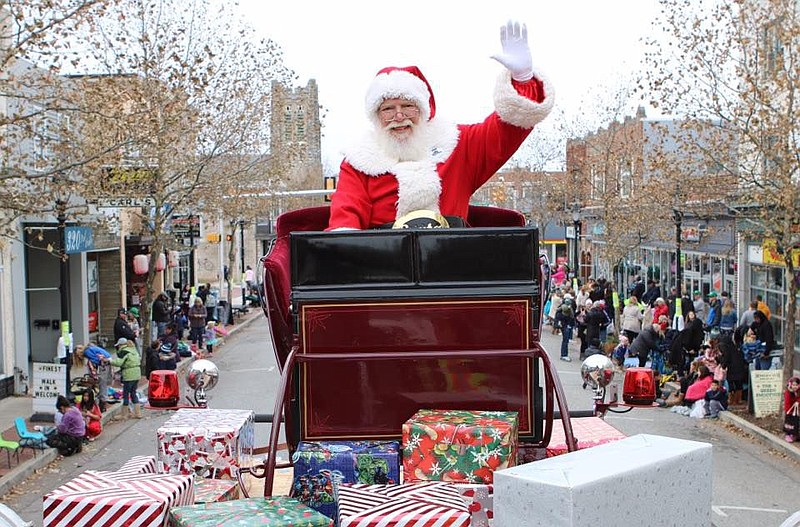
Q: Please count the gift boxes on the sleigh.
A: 11